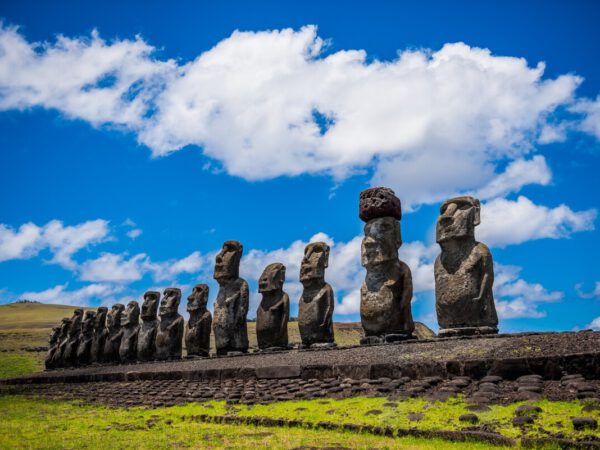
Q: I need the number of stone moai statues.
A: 15